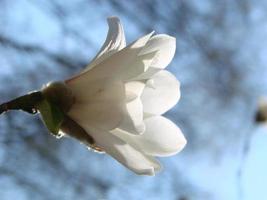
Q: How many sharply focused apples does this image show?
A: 0